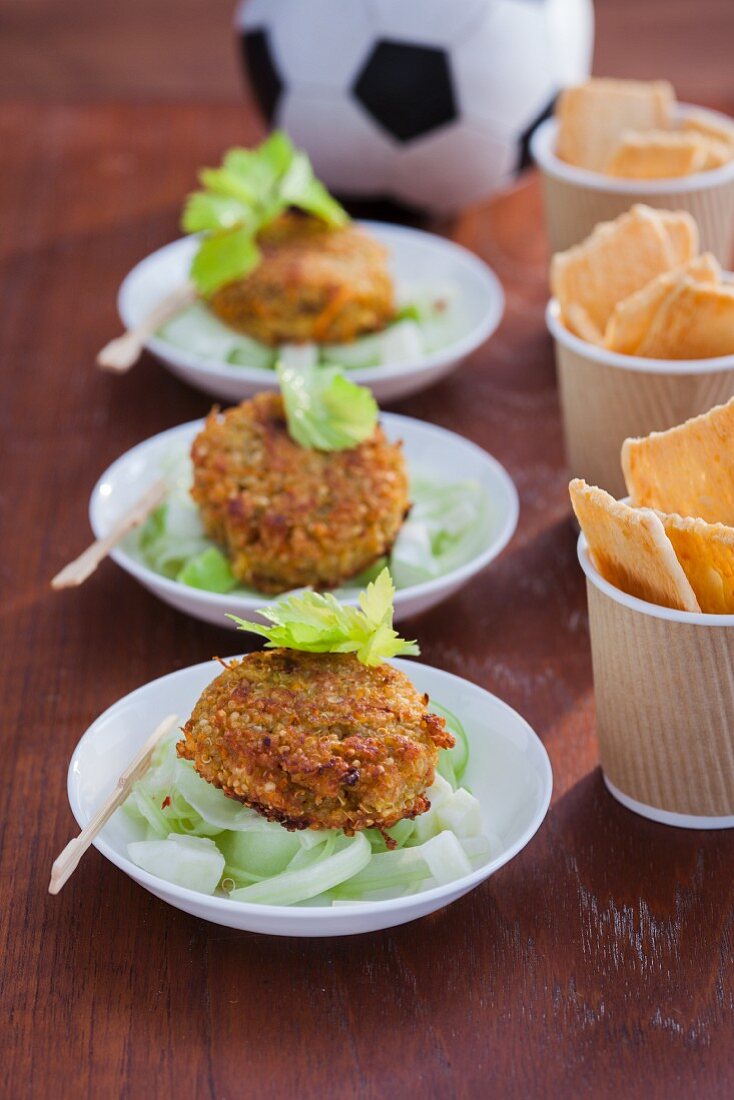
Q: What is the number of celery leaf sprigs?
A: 3